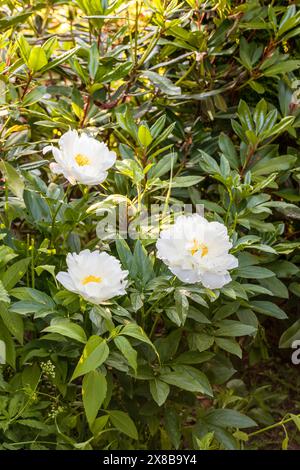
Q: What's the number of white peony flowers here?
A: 3